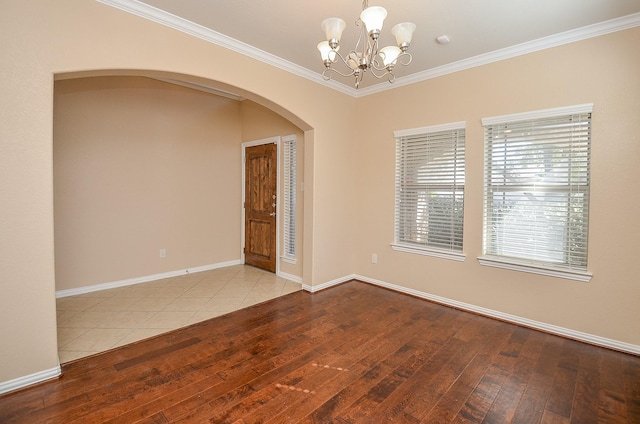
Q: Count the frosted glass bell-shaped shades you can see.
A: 6